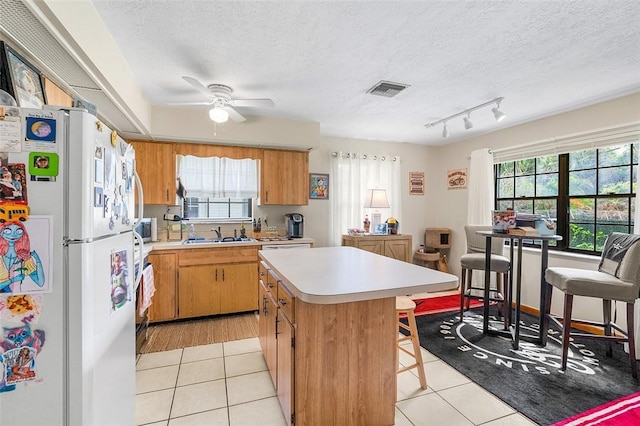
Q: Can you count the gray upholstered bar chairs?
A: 2